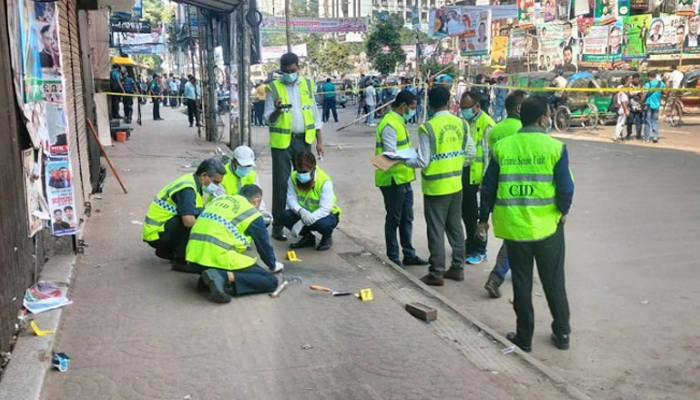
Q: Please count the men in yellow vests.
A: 10